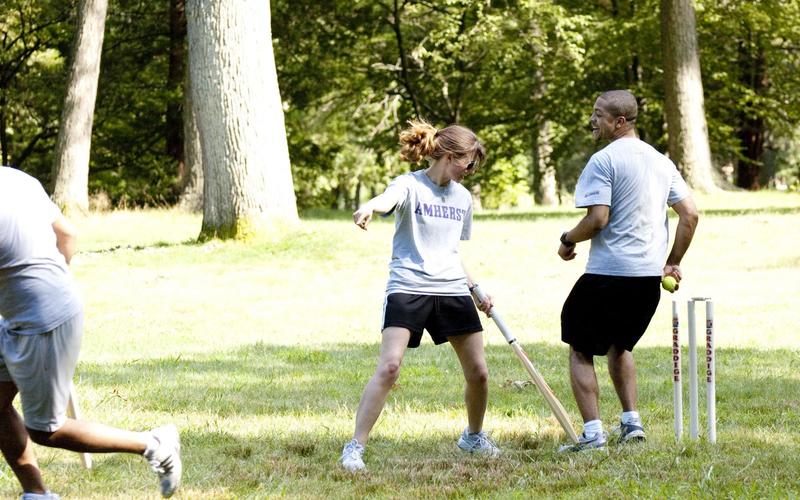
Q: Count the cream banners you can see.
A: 0